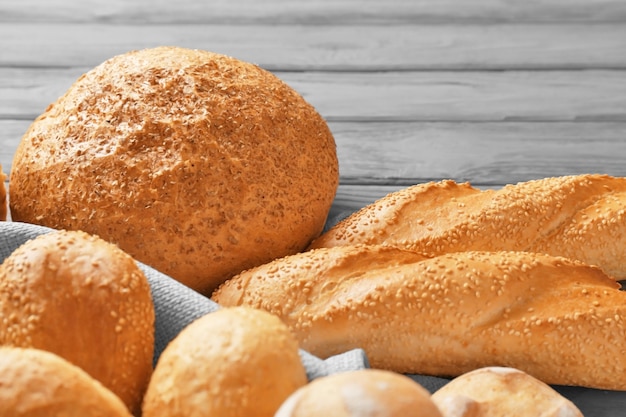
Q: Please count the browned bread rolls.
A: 5